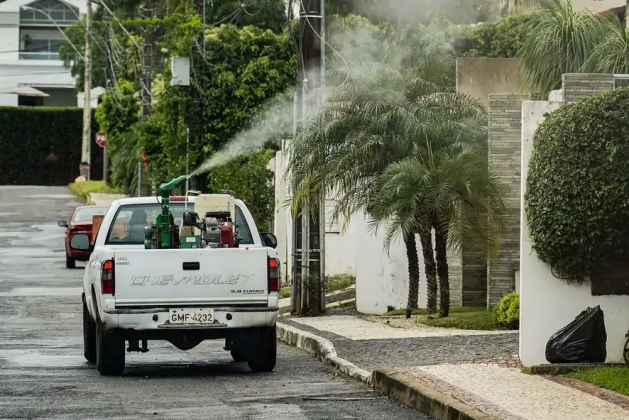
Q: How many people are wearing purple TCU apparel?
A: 0